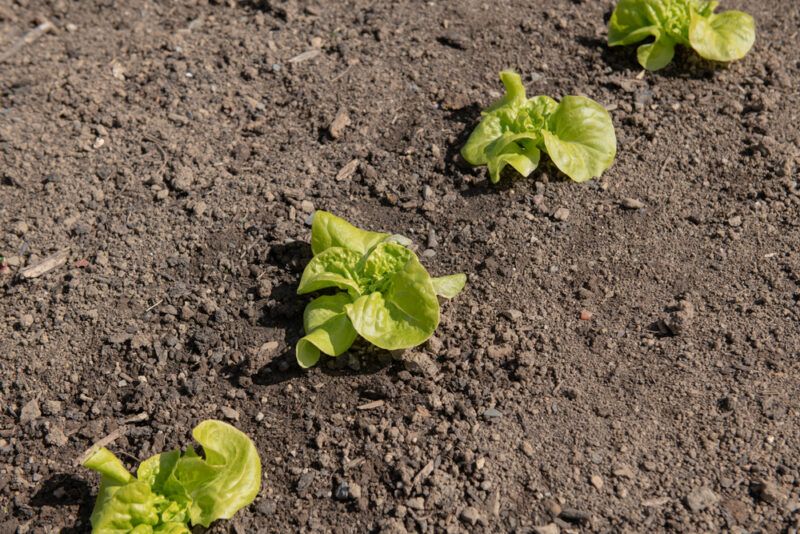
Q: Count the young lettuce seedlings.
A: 4